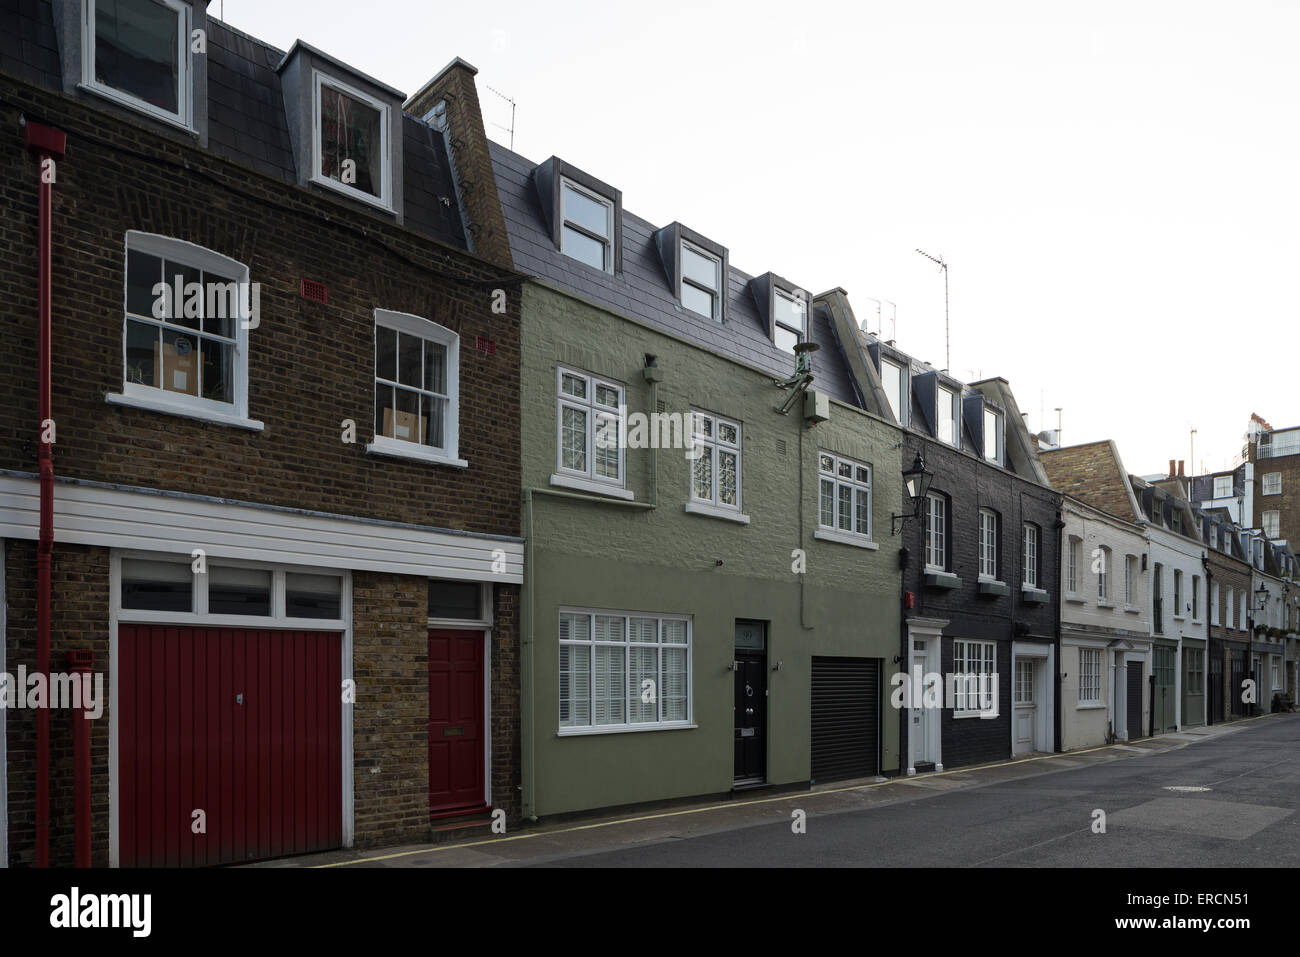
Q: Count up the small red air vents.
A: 2